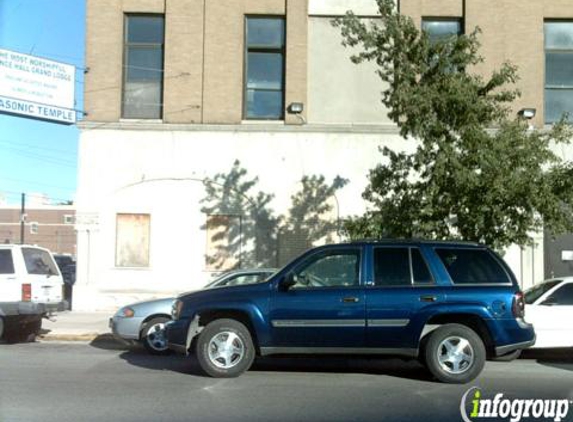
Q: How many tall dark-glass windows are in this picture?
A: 4